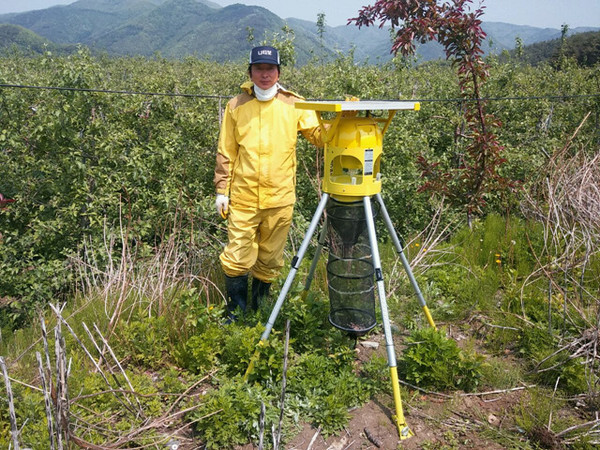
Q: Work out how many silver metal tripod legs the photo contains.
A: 4